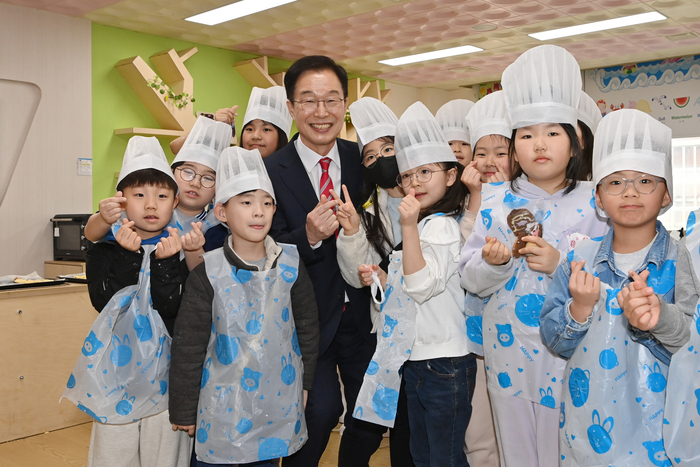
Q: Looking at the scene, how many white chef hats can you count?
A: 11